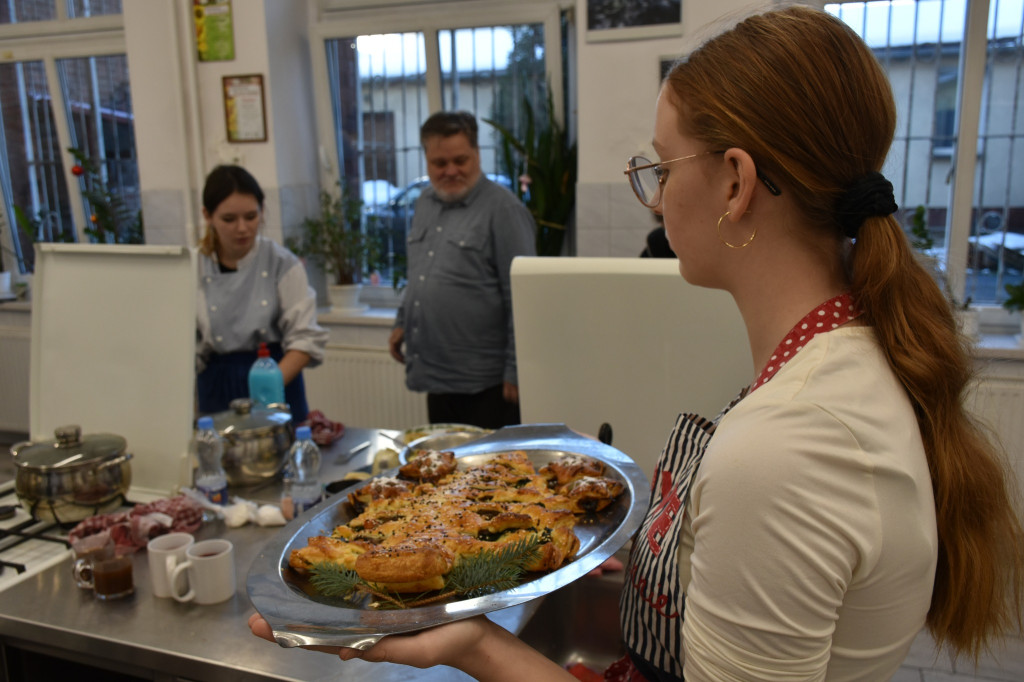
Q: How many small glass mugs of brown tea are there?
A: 2